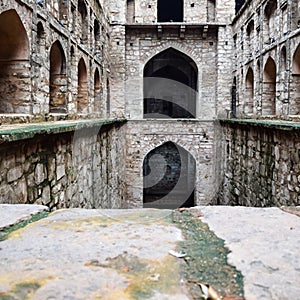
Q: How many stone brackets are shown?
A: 3